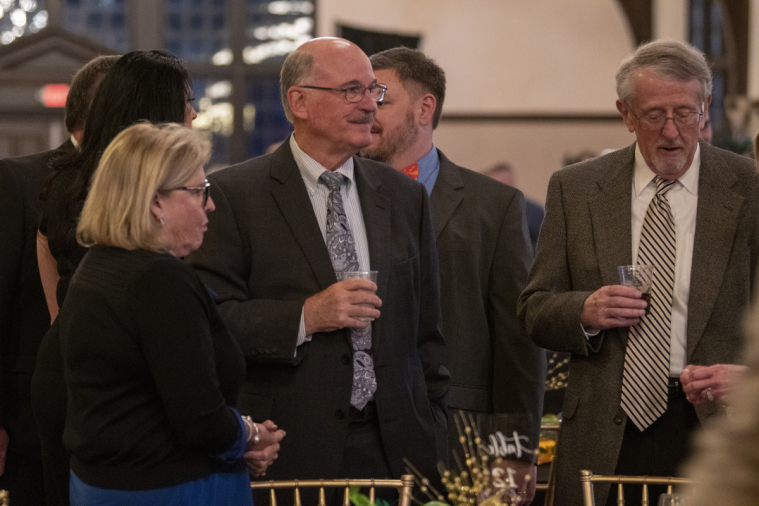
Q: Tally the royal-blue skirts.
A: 1